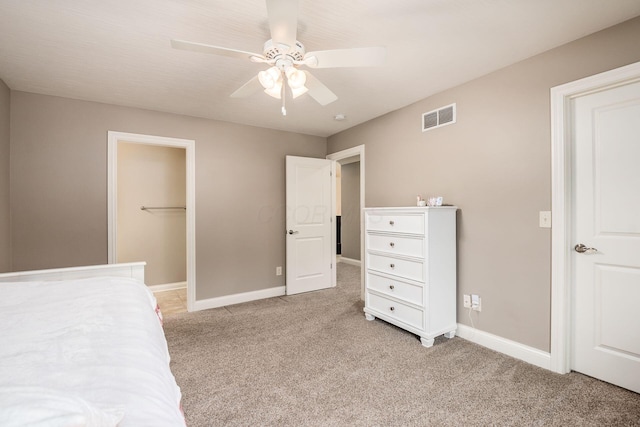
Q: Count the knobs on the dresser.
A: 5